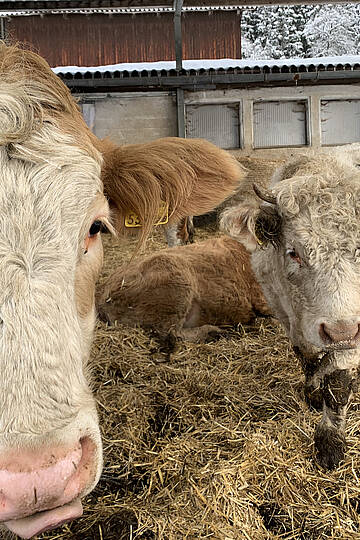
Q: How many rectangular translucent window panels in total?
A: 3